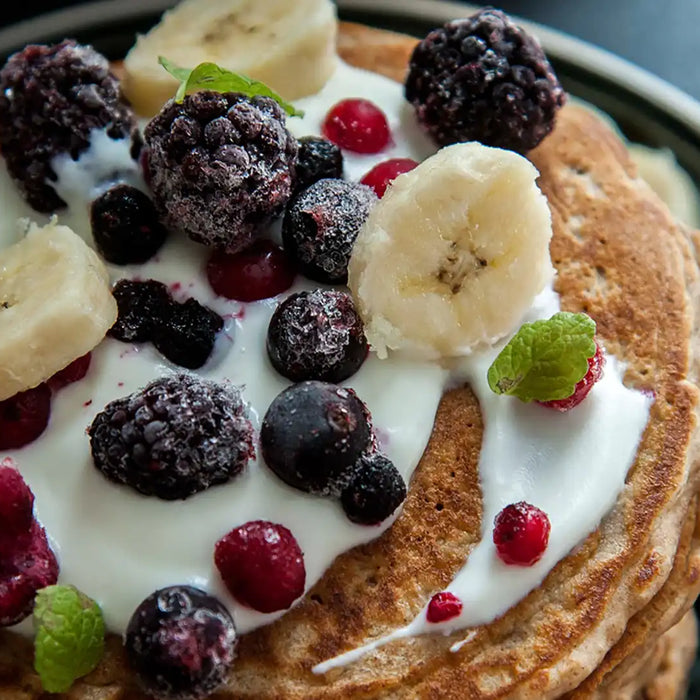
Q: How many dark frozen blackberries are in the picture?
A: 4